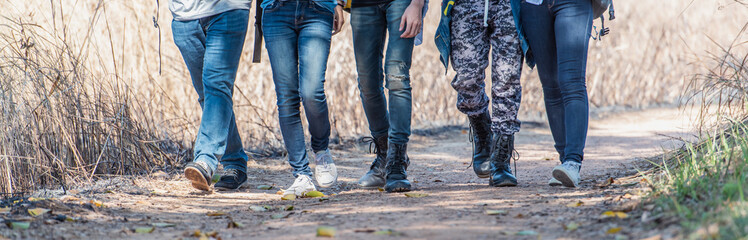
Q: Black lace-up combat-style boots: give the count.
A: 4